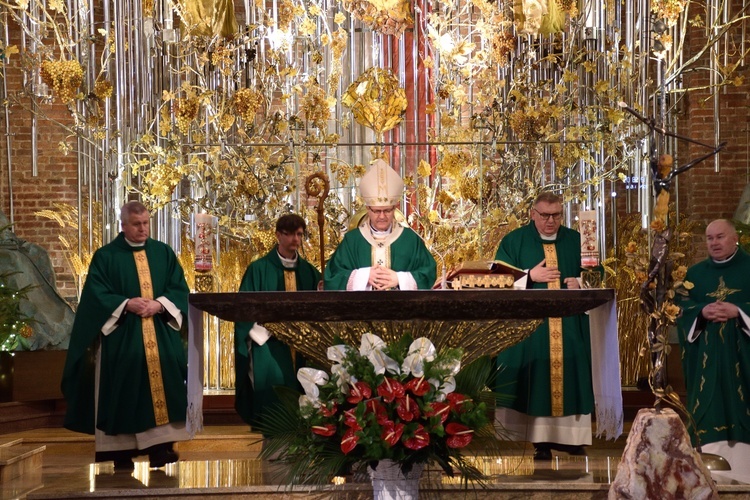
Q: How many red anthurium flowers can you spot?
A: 14